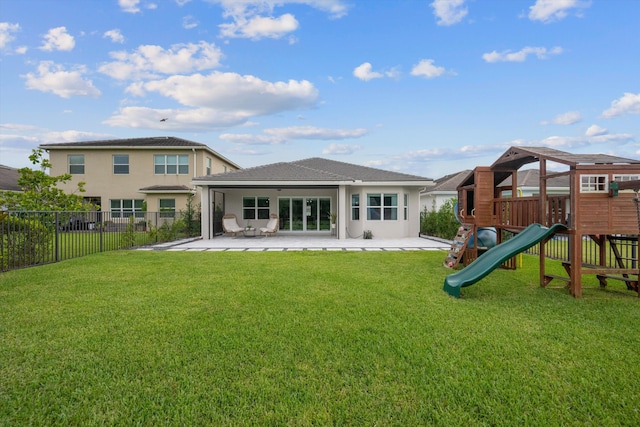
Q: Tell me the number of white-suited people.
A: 0